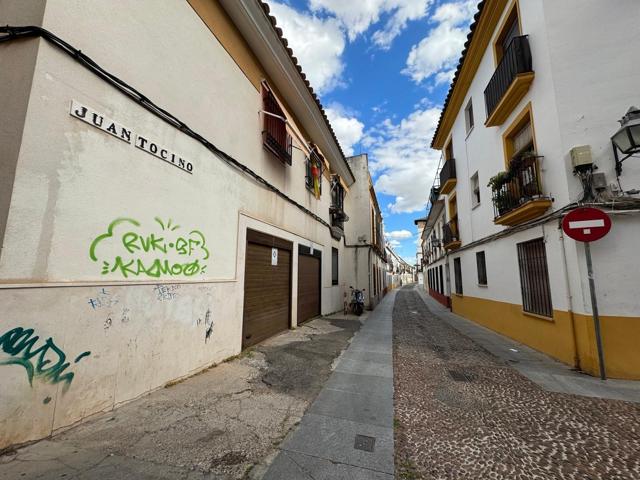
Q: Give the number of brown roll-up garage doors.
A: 2